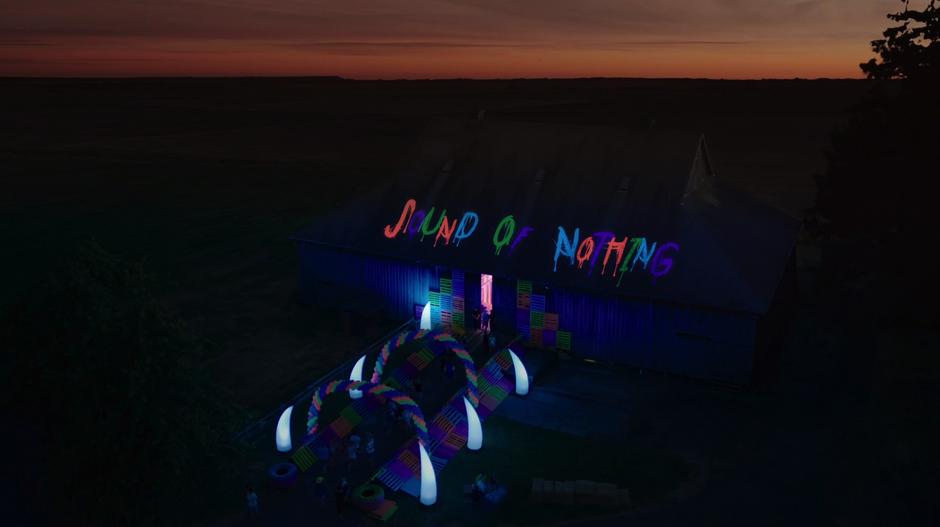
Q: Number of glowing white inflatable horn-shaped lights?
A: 6